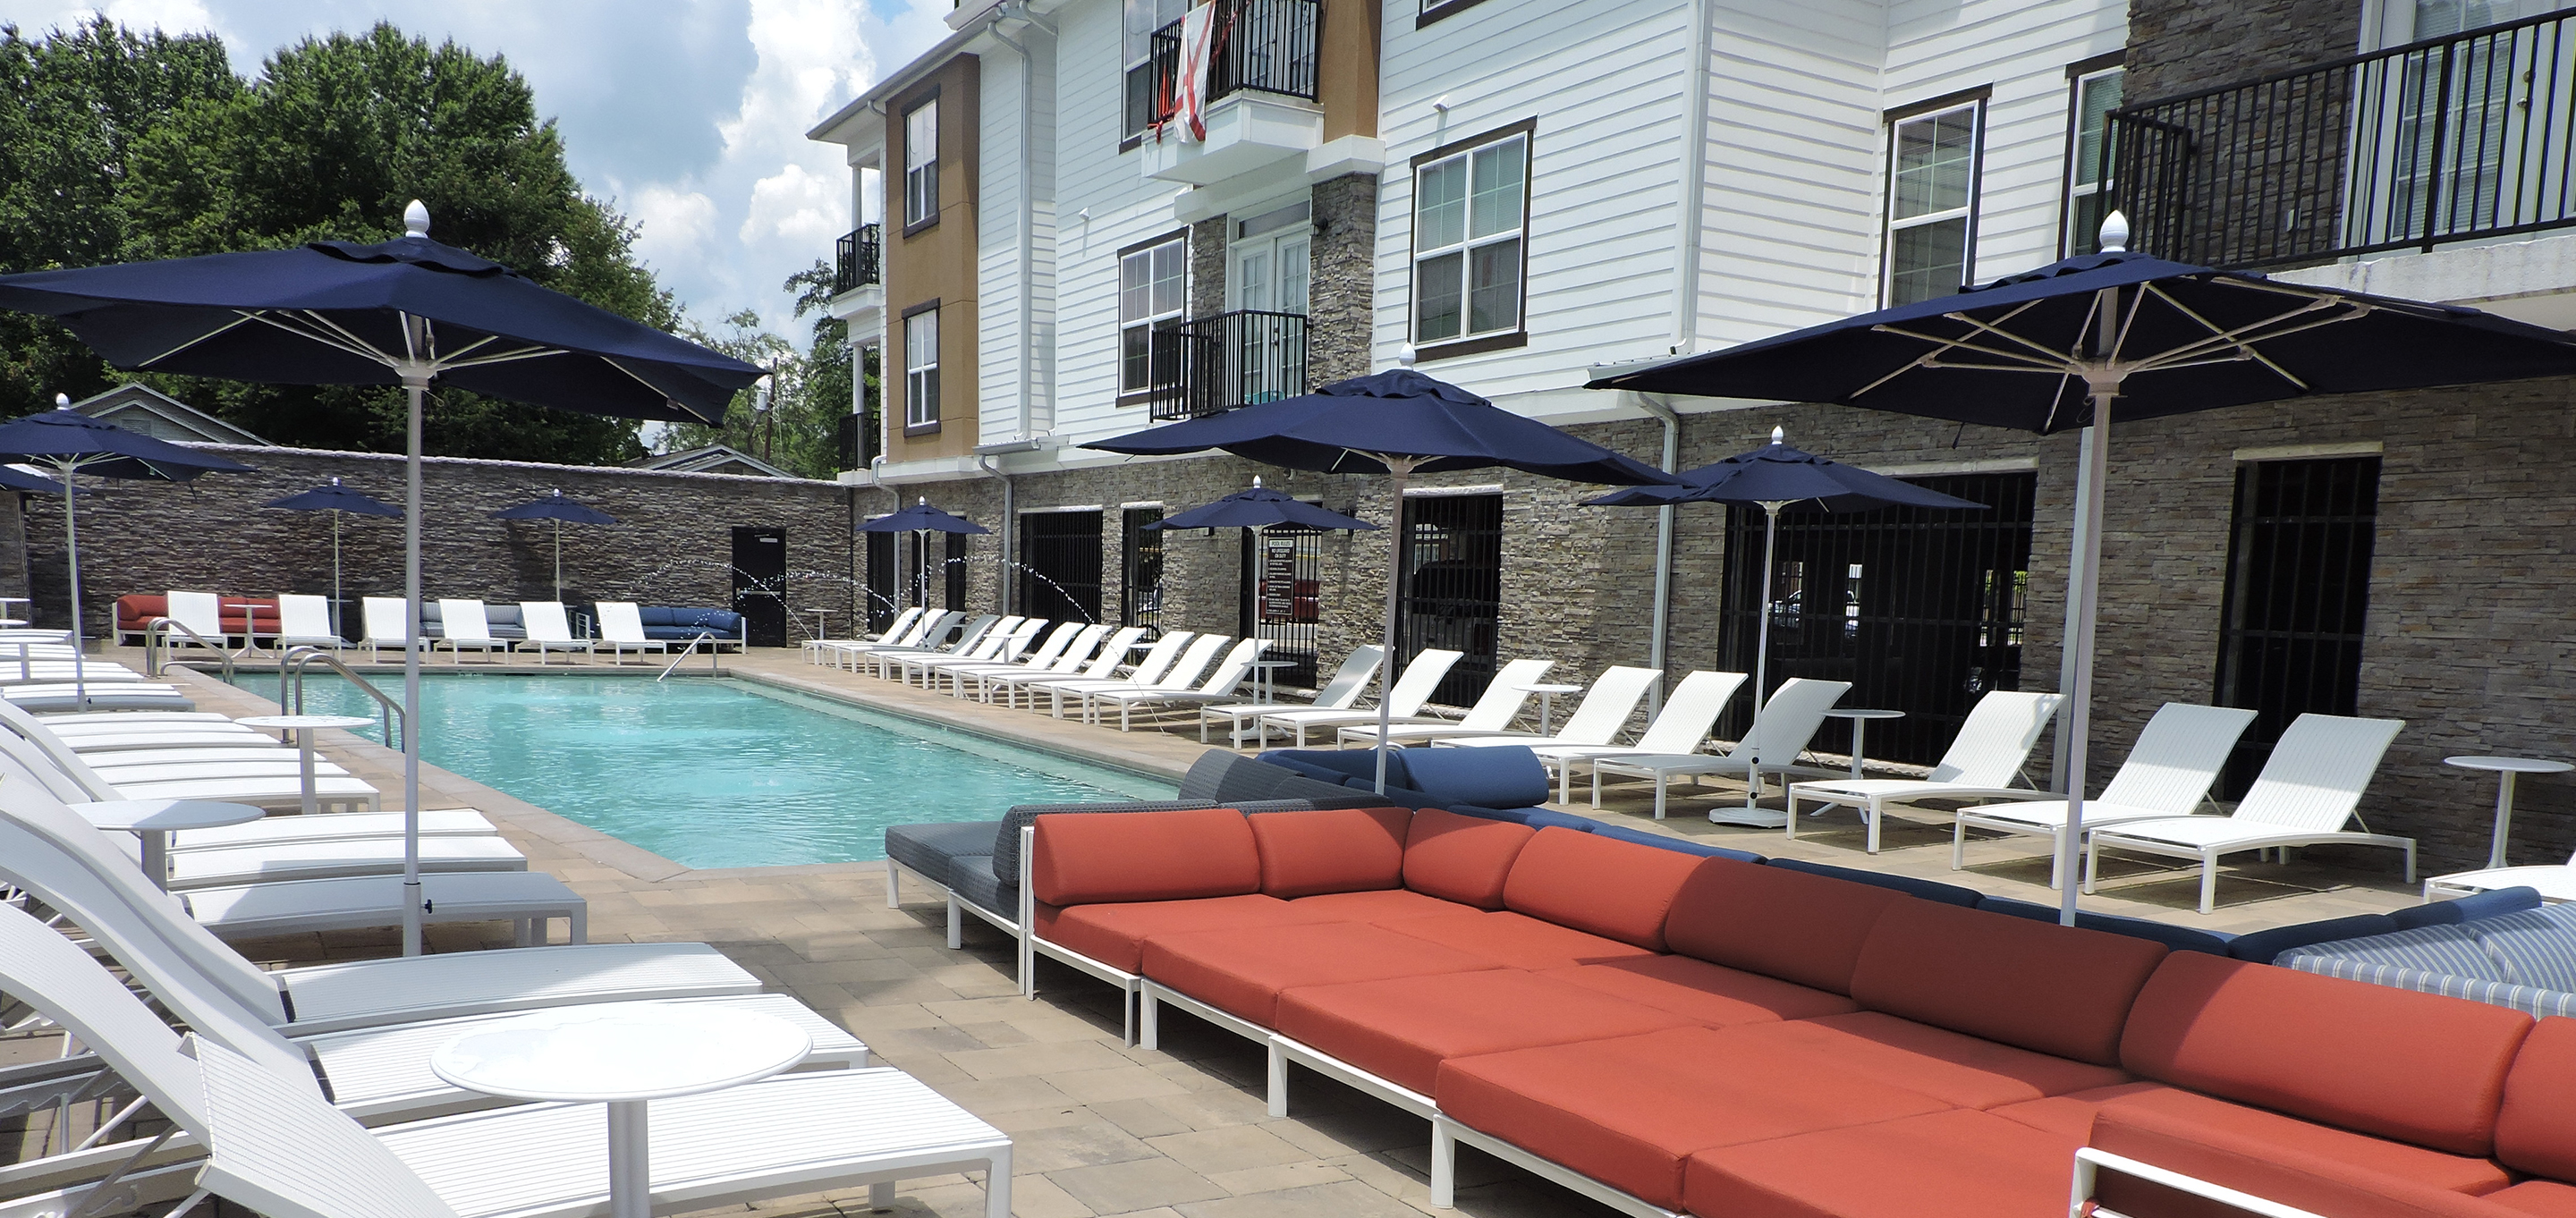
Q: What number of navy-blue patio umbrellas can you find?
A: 10